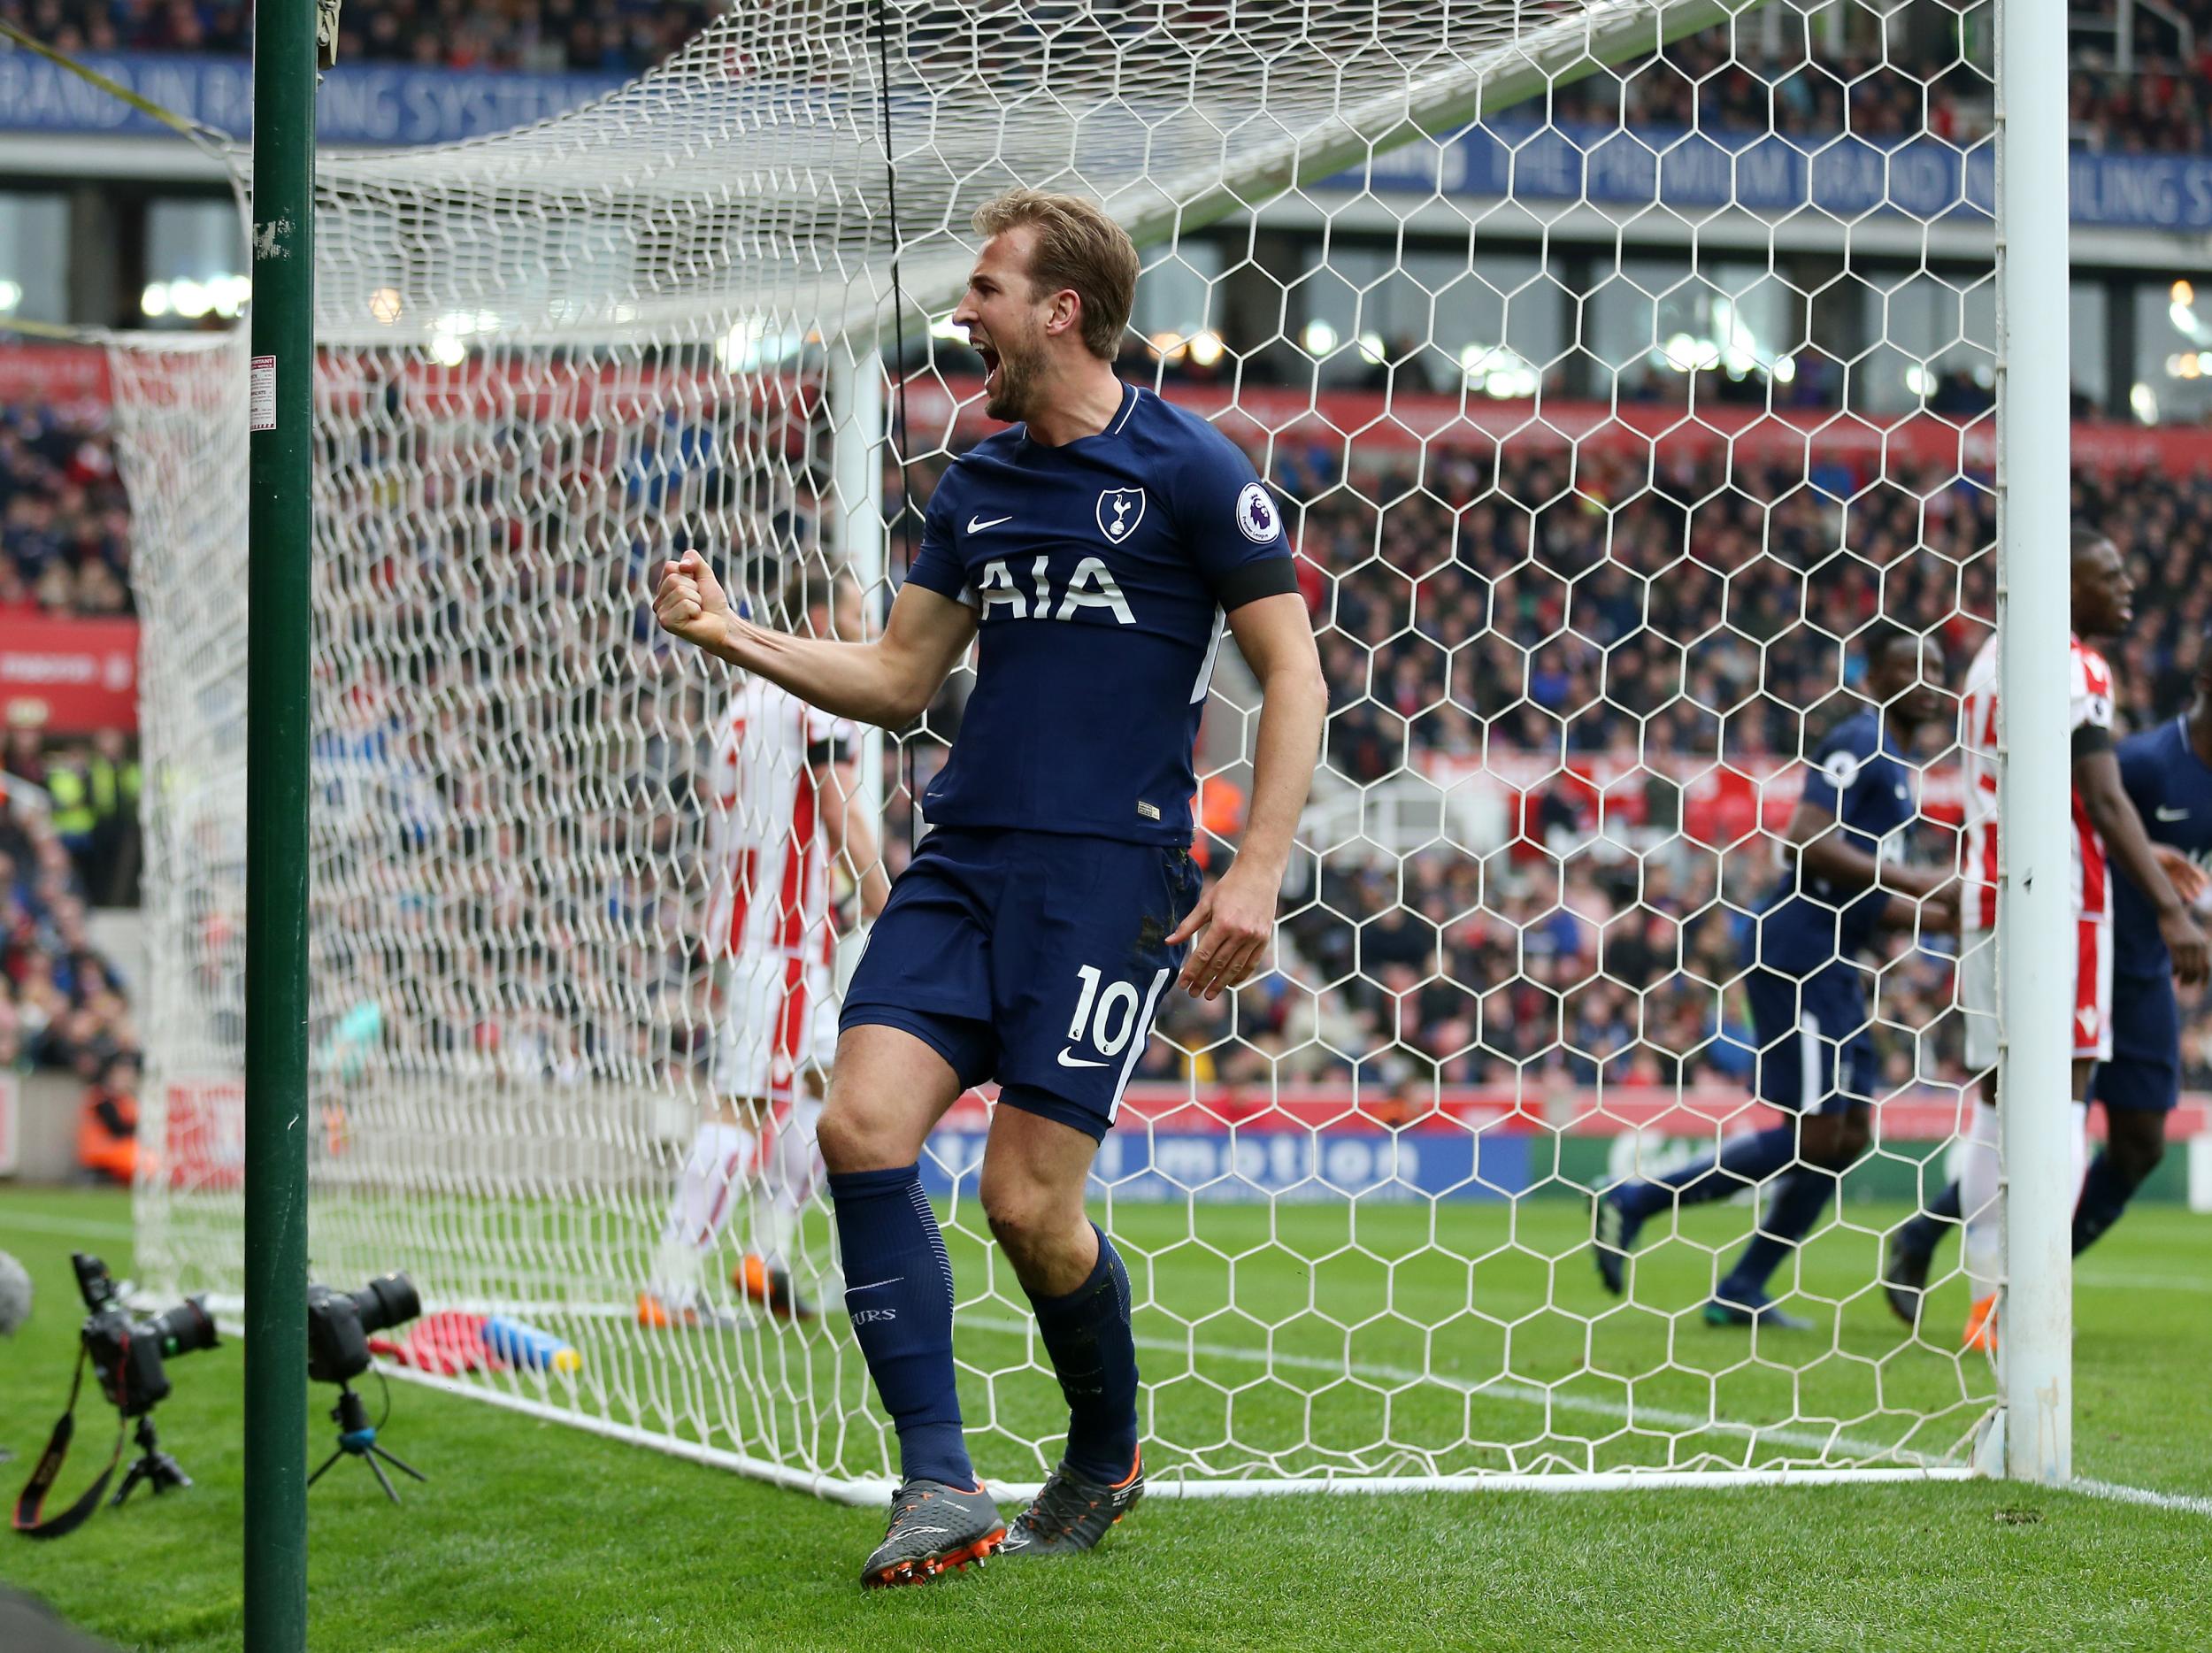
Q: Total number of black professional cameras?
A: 2